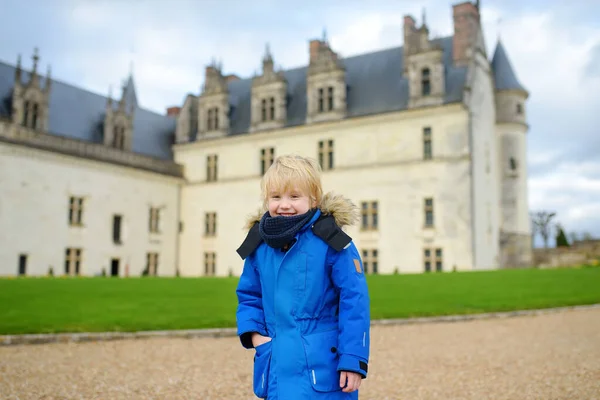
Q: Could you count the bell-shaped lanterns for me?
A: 0